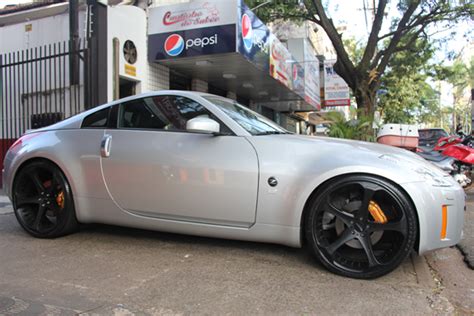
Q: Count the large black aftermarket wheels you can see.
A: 2